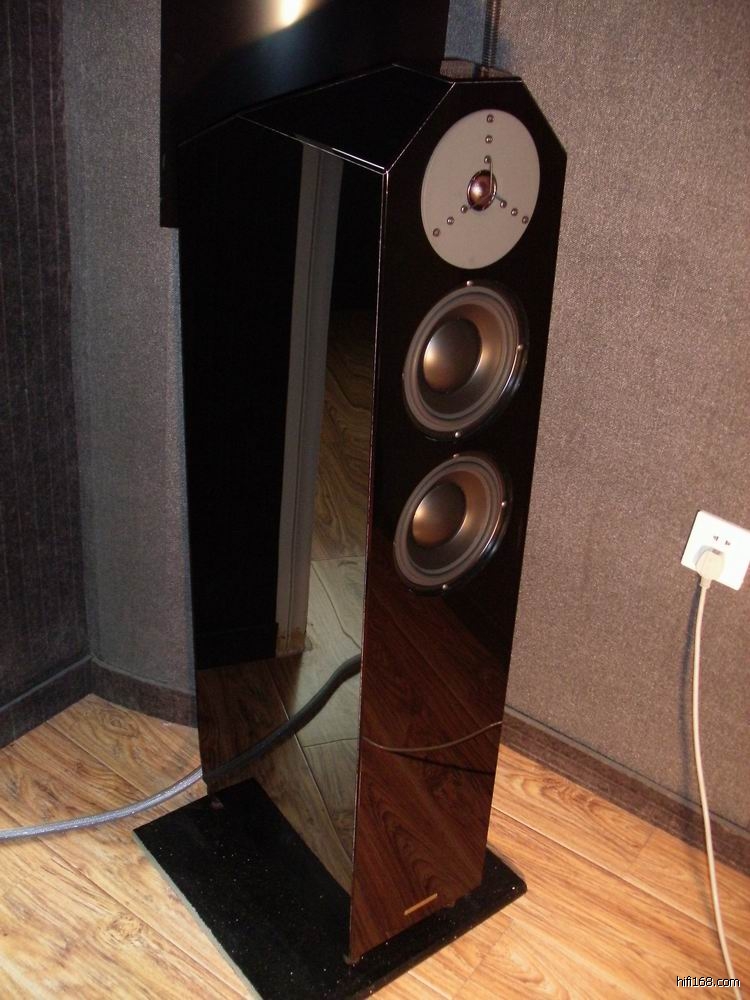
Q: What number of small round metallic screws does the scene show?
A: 15